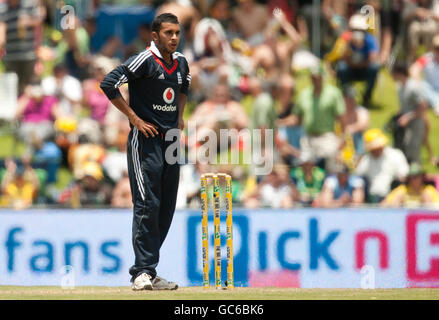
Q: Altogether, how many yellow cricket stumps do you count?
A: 3